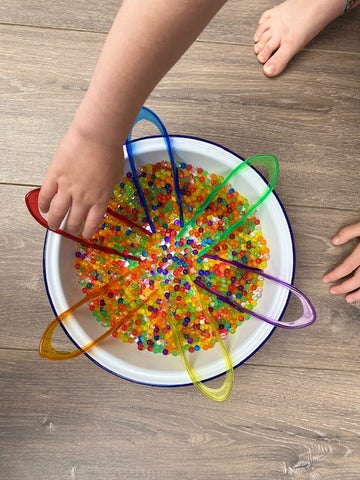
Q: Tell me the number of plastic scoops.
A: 6